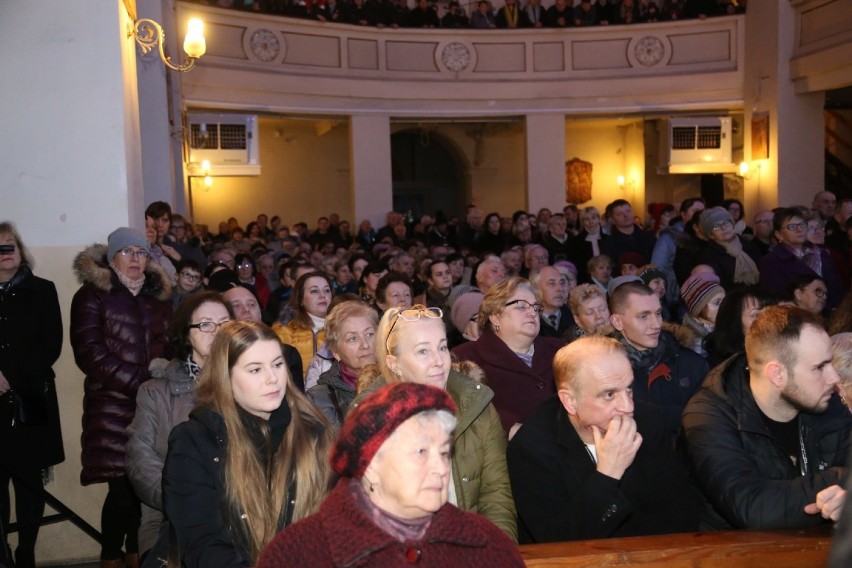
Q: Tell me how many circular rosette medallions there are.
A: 3